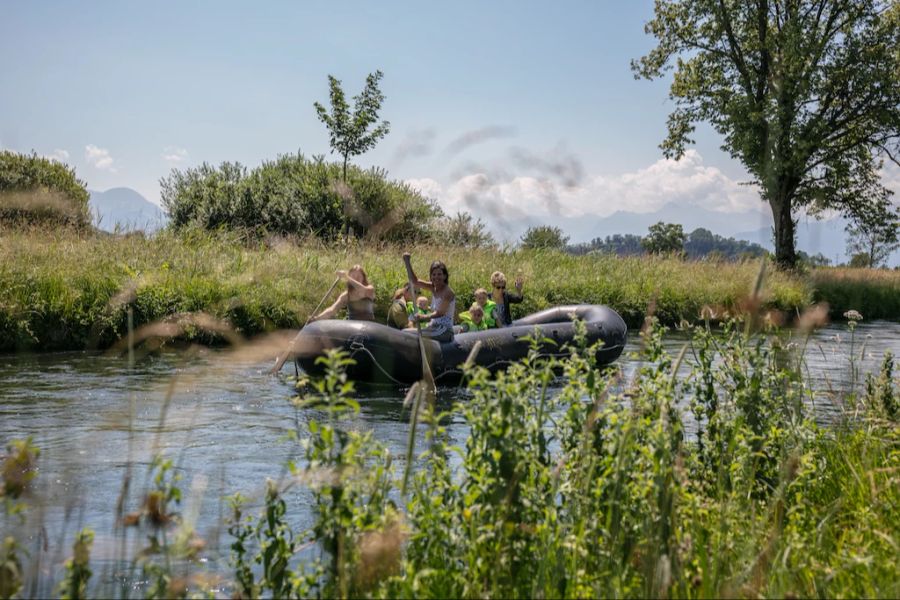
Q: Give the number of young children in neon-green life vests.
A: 3